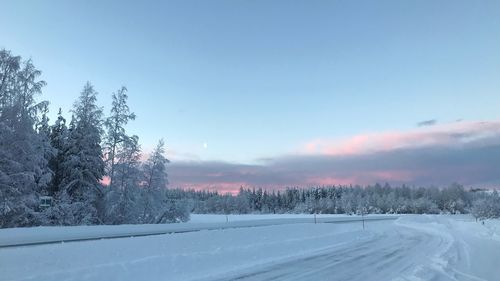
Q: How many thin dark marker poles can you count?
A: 3